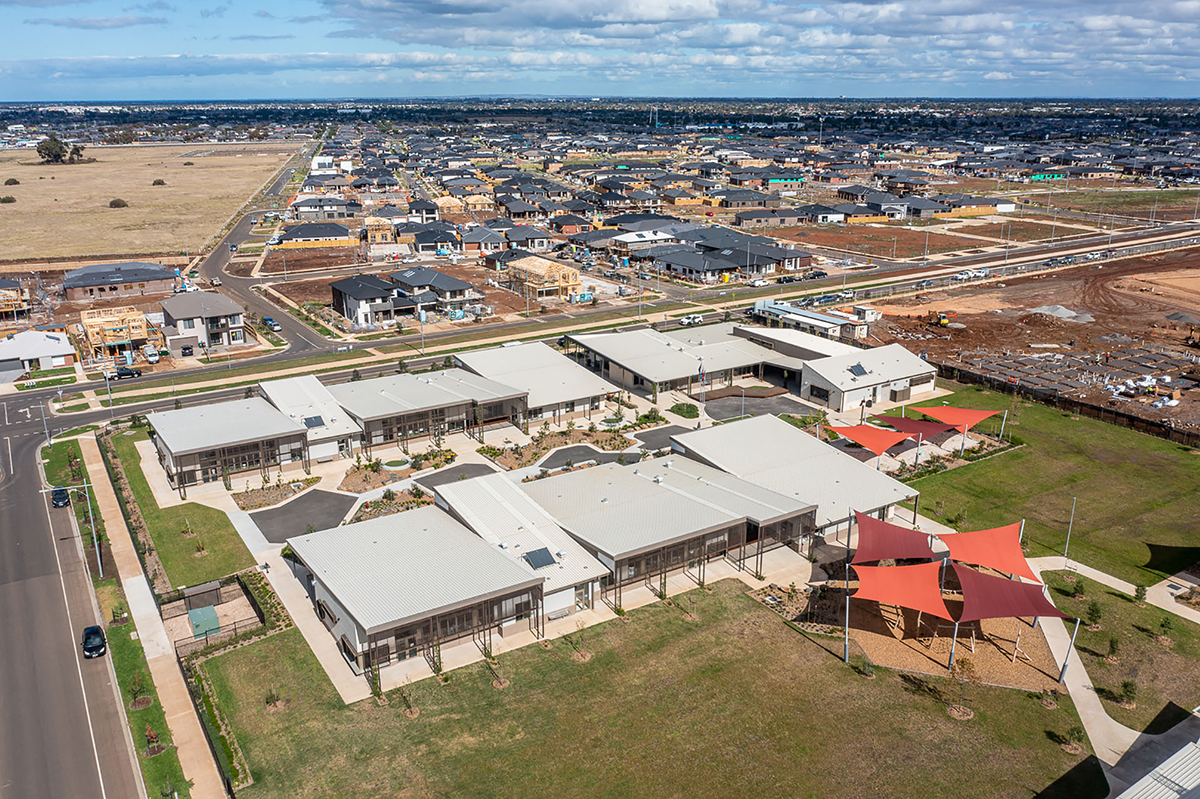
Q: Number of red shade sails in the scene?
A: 7